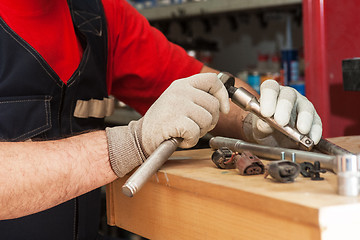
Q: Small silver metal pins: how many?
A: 2